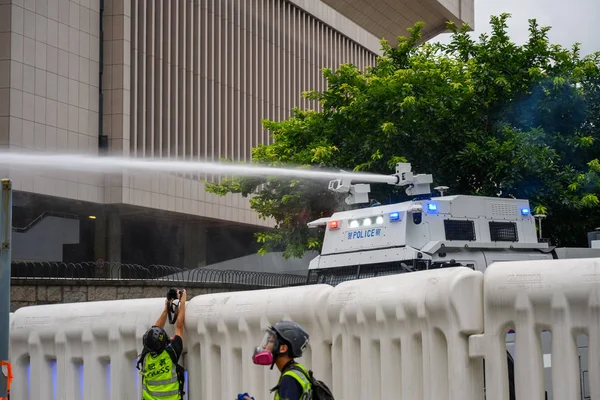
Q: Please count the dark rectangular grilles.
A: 2